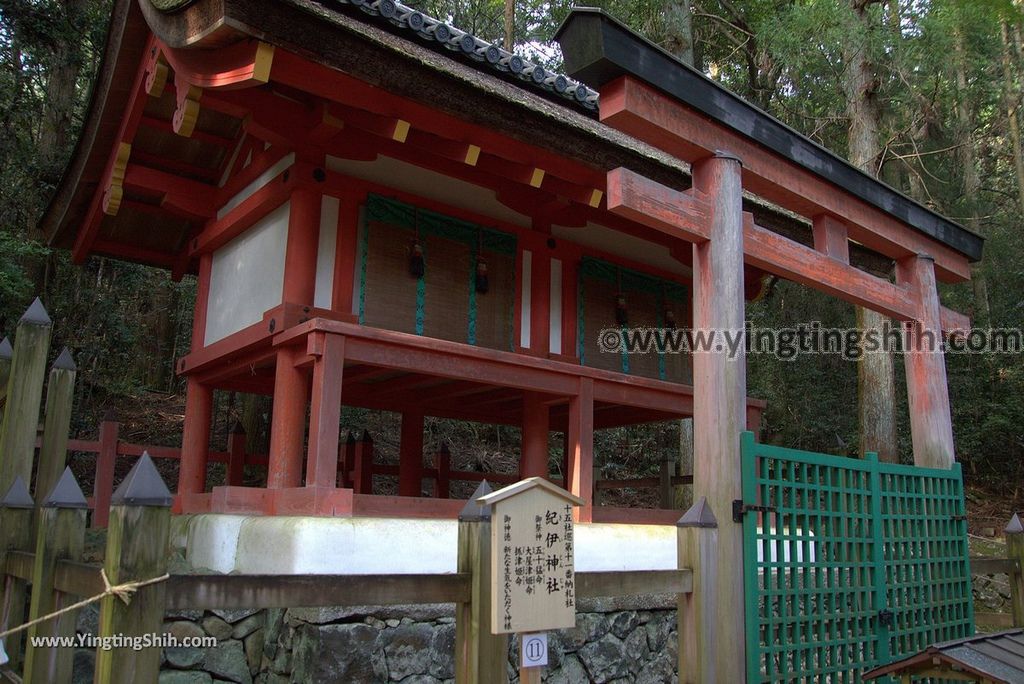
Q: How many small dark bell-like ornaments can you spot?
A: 4